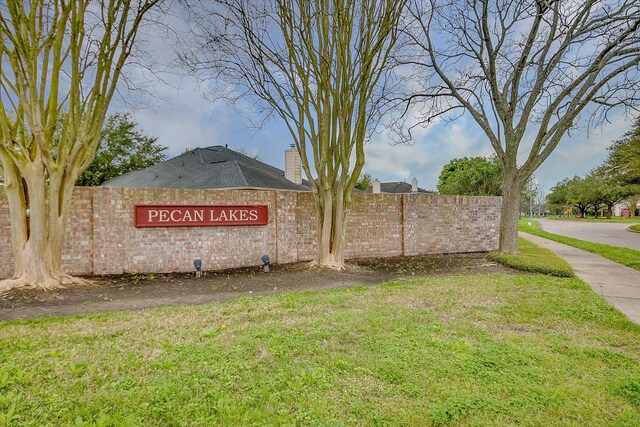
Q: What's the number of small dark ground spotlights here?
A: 2